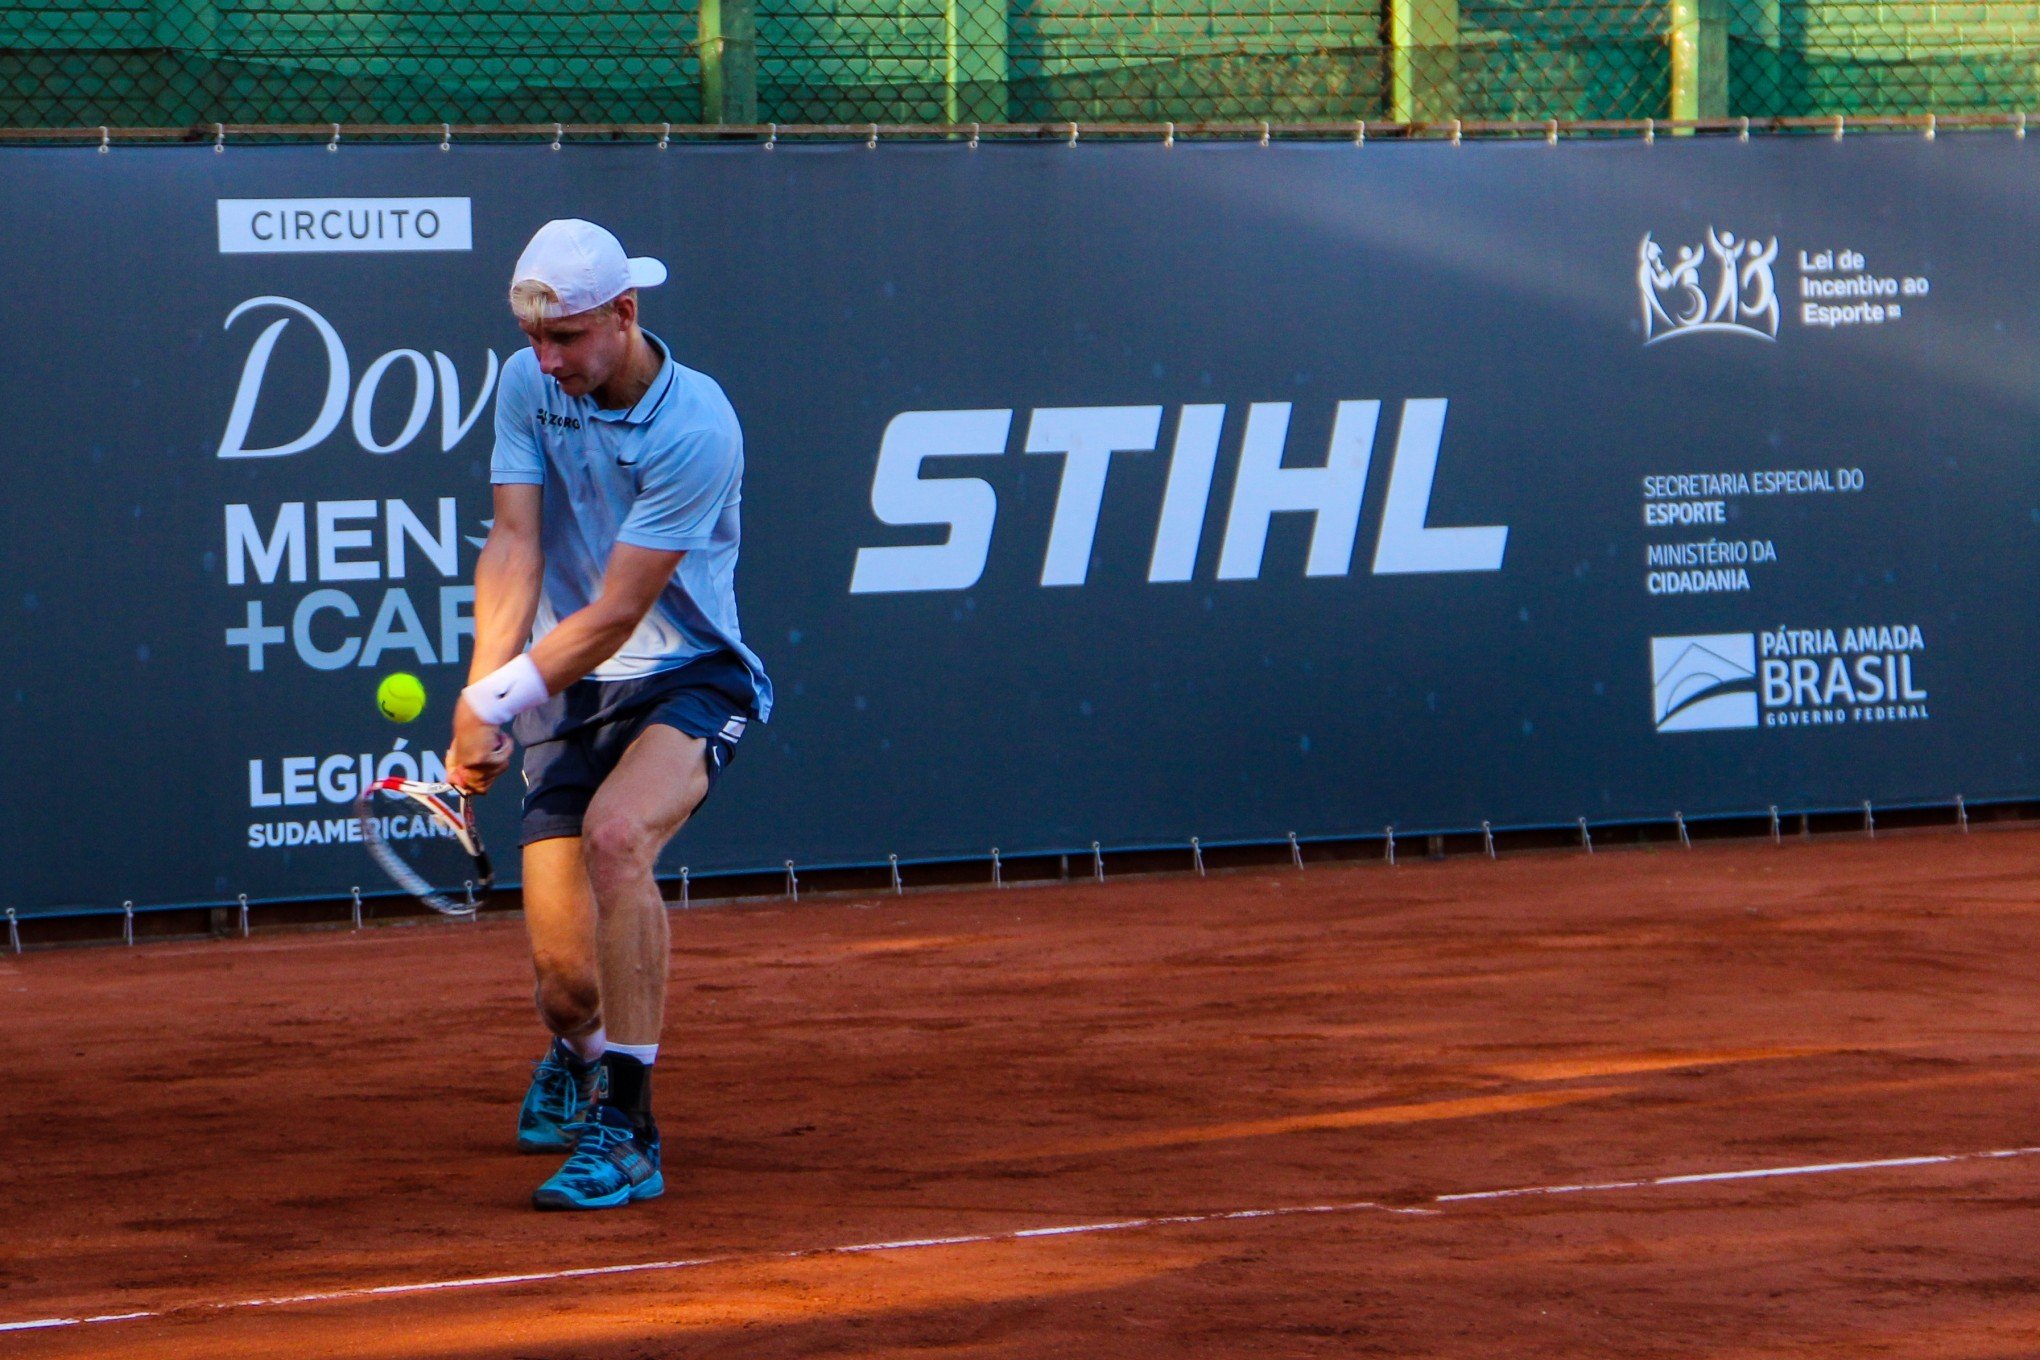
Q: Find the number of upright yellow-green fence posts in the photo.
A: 4